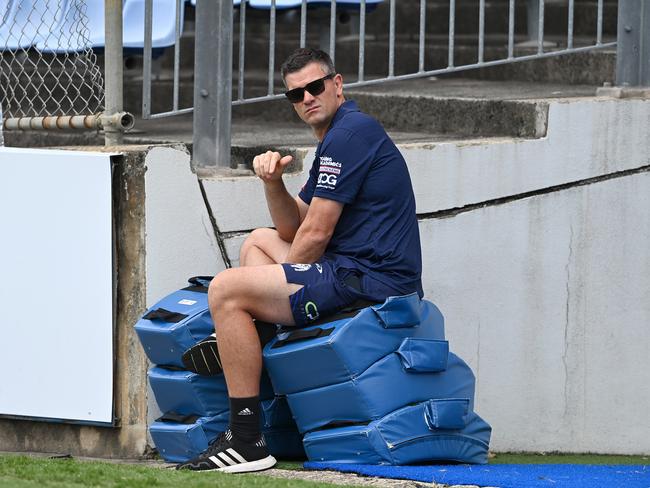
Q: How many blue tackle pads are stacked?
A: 6